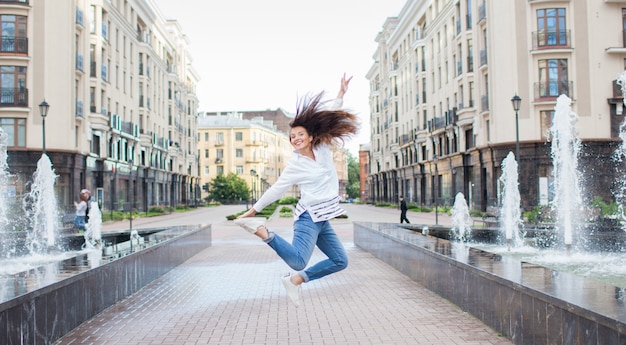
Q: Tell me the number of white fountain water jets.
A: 7